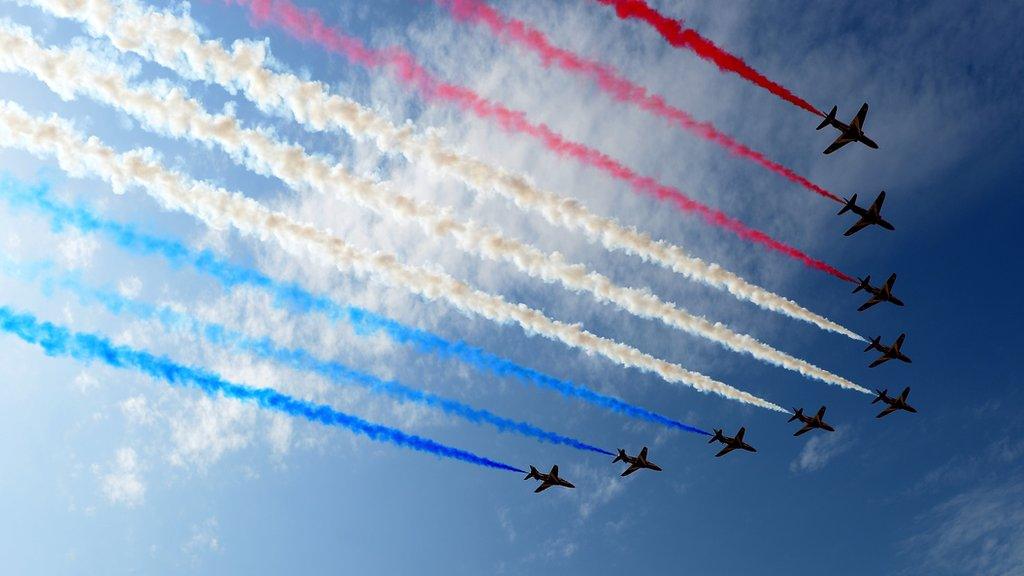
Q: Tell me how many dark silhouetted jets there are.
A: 9